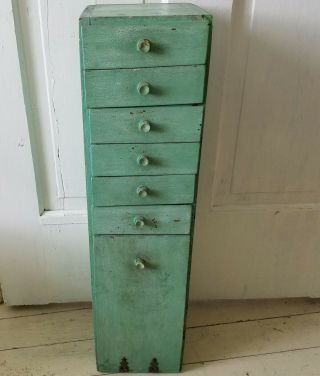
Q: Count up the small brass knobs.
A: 7